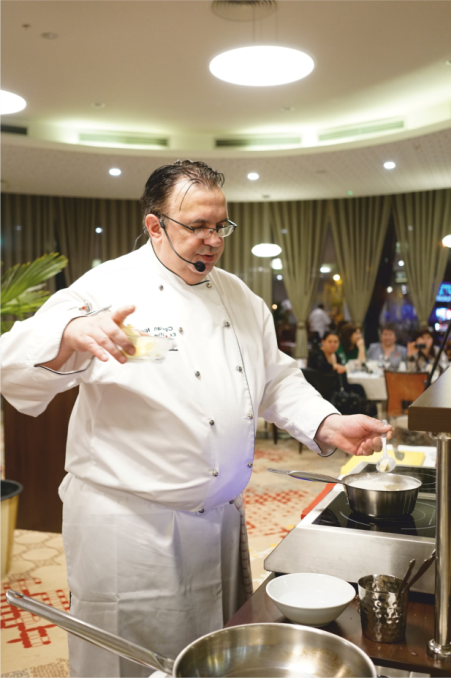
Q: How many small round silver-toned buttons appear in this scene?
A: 12